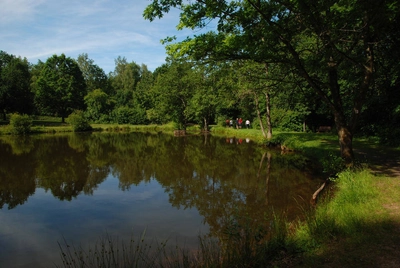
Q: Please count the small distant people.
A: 5